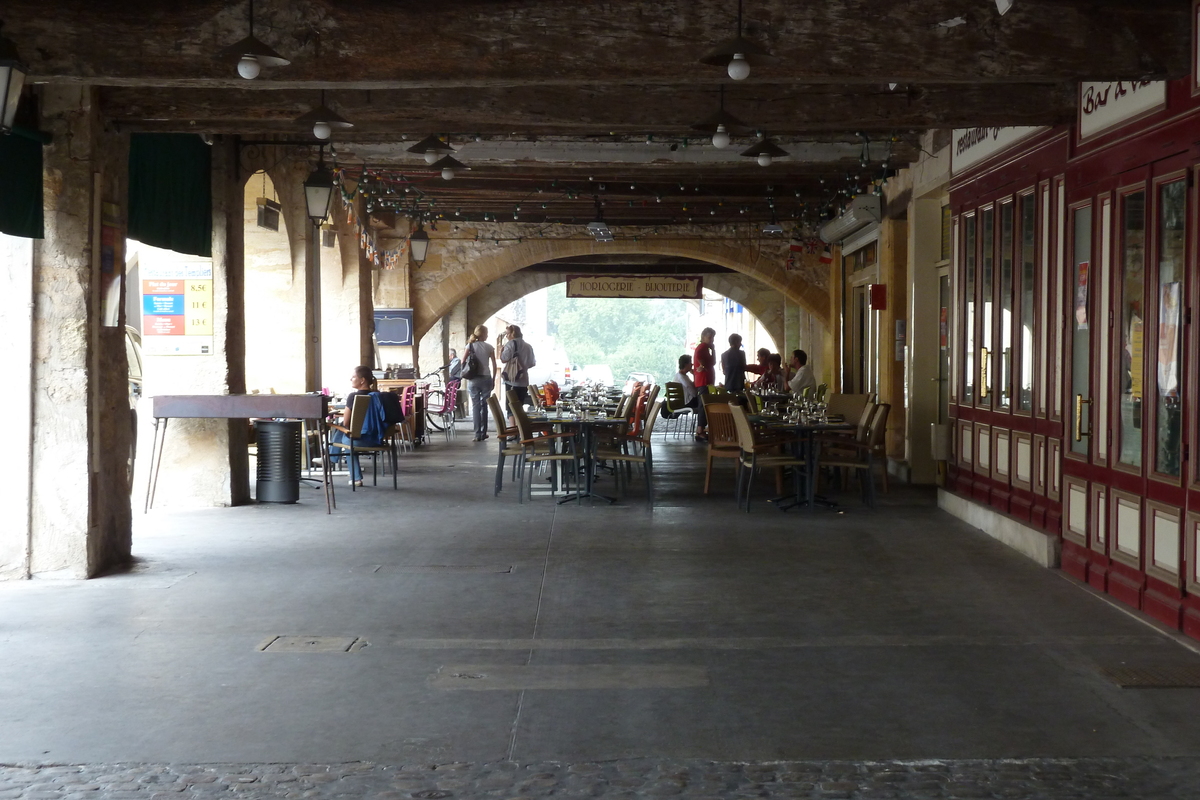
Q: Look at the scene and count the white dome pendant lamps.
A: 7